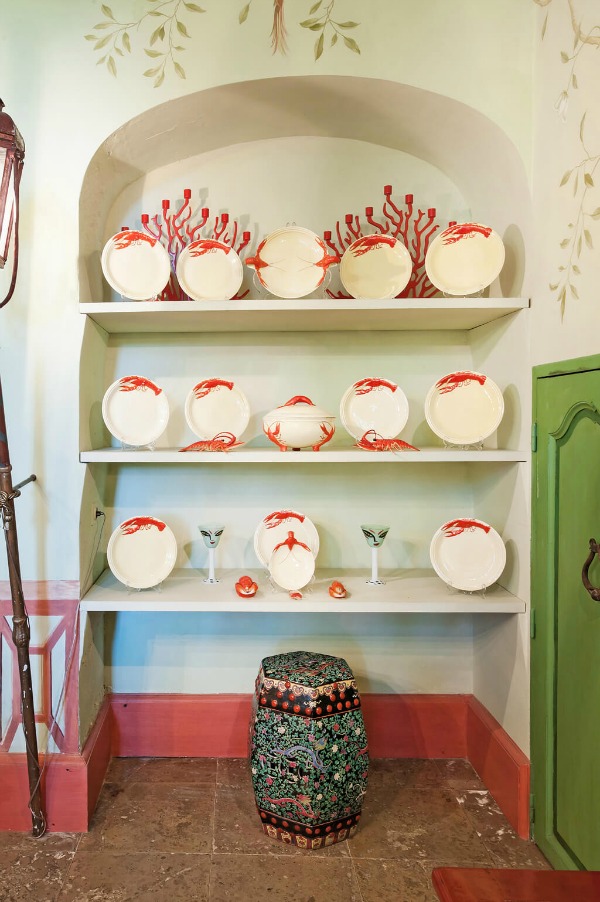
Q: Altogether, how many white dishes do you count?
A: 14